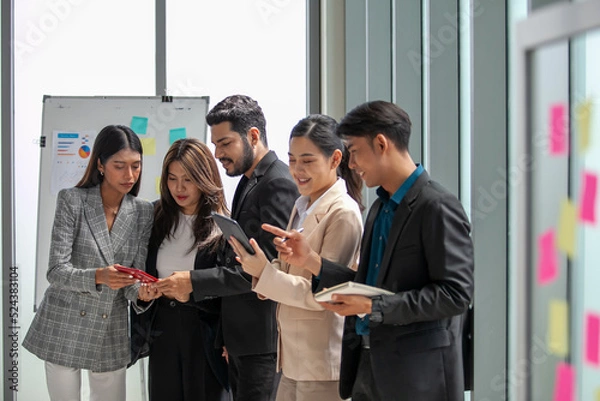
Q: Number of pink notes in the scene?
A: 5